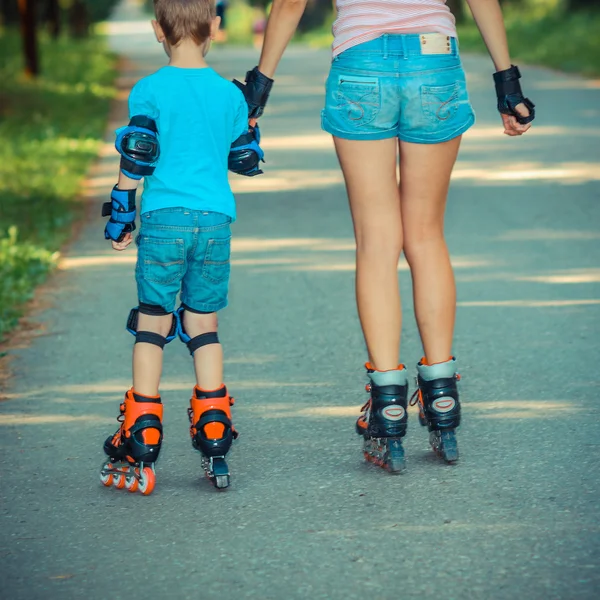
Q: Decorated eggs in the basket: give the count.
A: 0